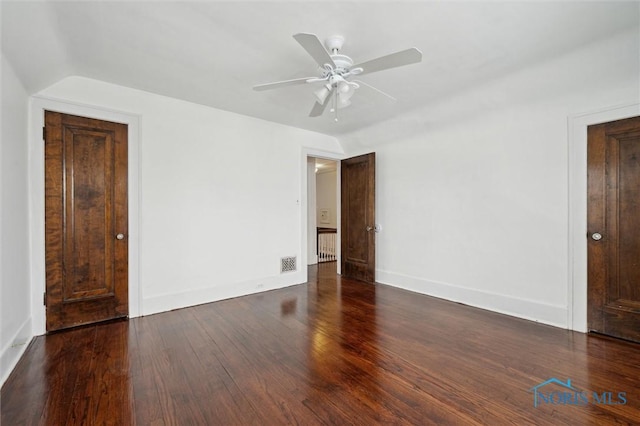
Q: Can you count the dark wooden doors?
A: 3